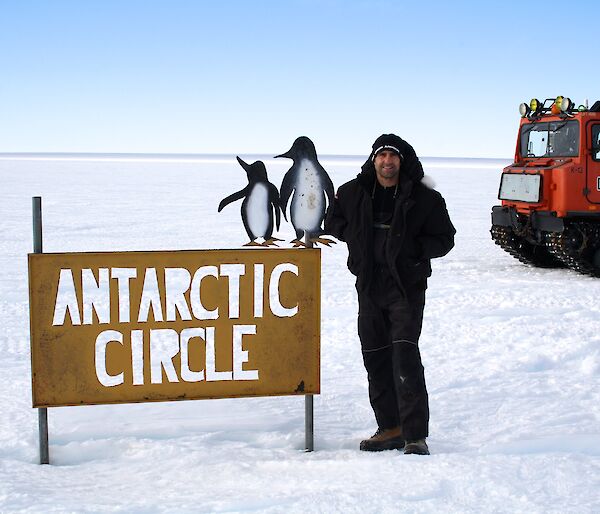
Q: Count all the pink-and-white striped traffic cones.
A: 0